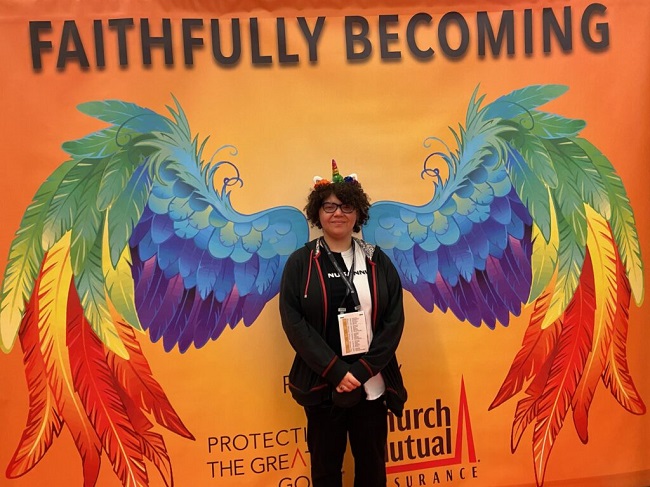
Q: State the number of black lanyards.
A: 1